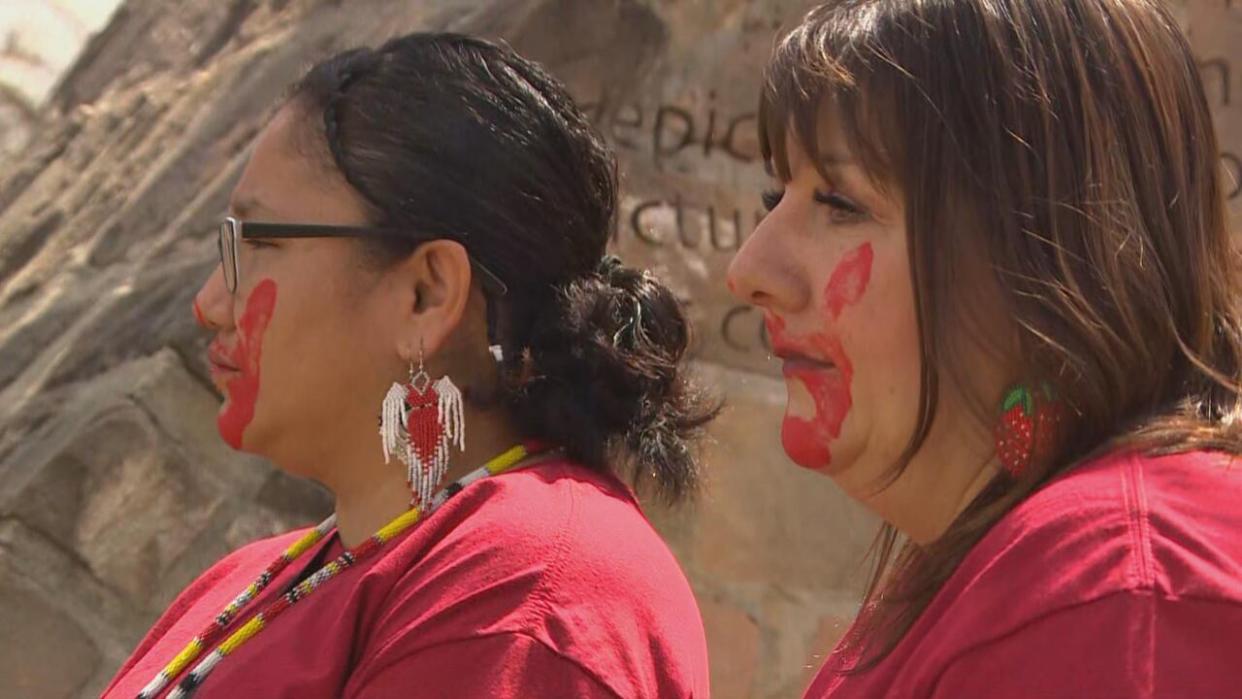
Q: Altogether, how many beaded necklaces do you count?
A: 1